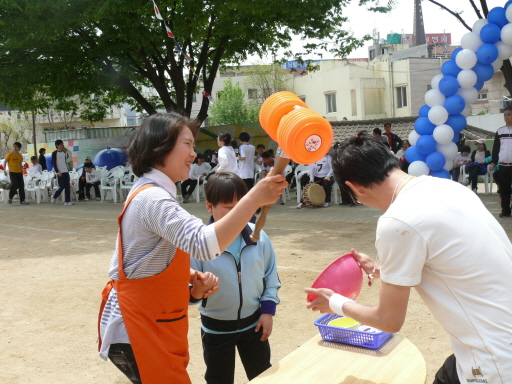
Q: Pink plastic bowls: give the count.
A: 1